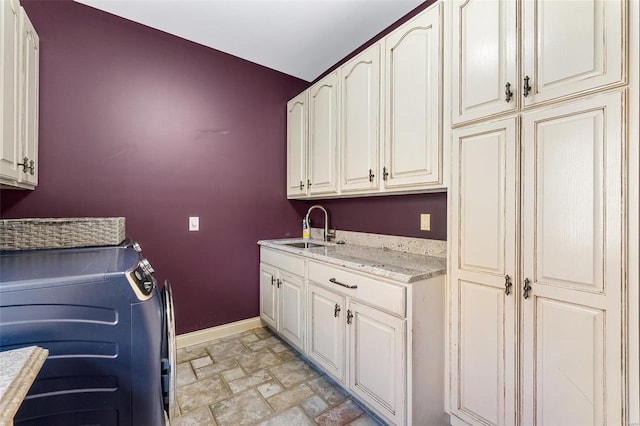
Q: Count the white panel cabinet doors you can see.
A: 14